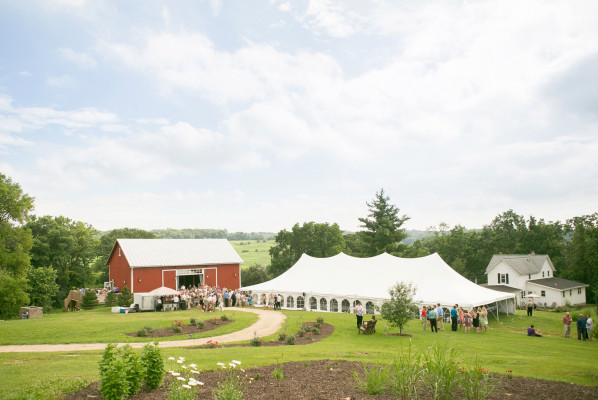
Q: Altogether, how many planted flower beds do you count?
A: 3